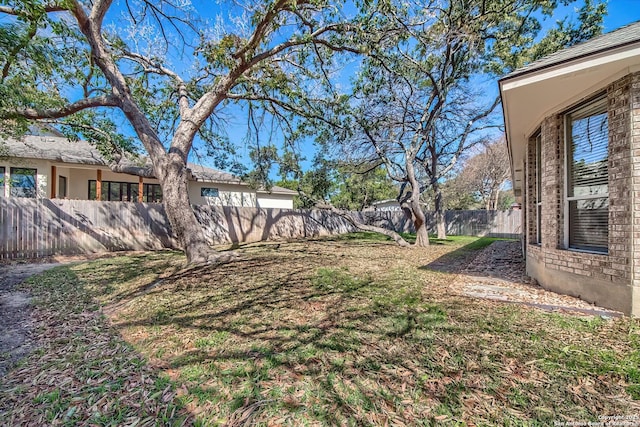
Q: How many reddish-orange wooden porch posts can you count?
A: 3